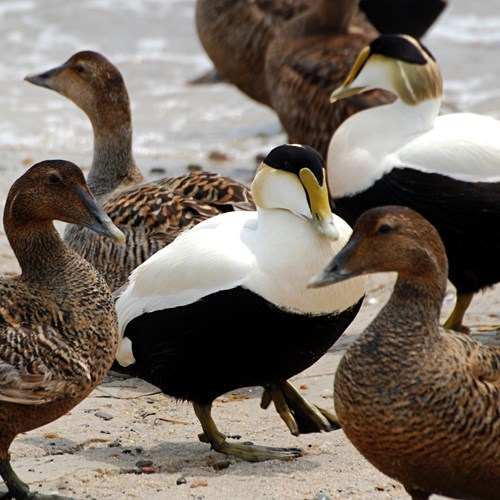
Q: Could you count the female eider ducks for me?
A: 5